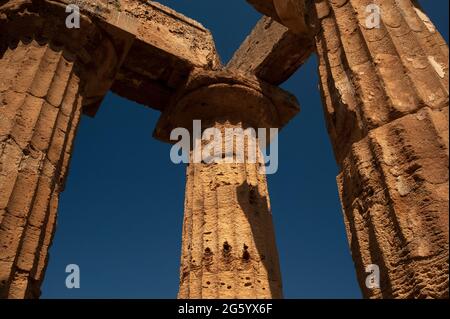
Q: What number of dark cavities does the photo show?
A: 3